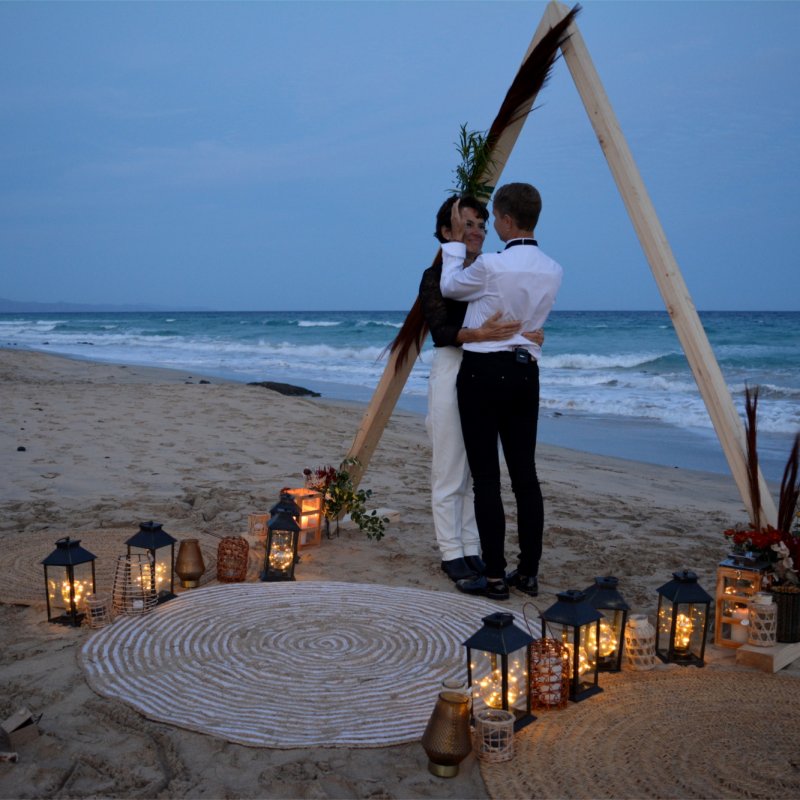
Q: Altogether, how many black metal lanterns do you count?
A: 8